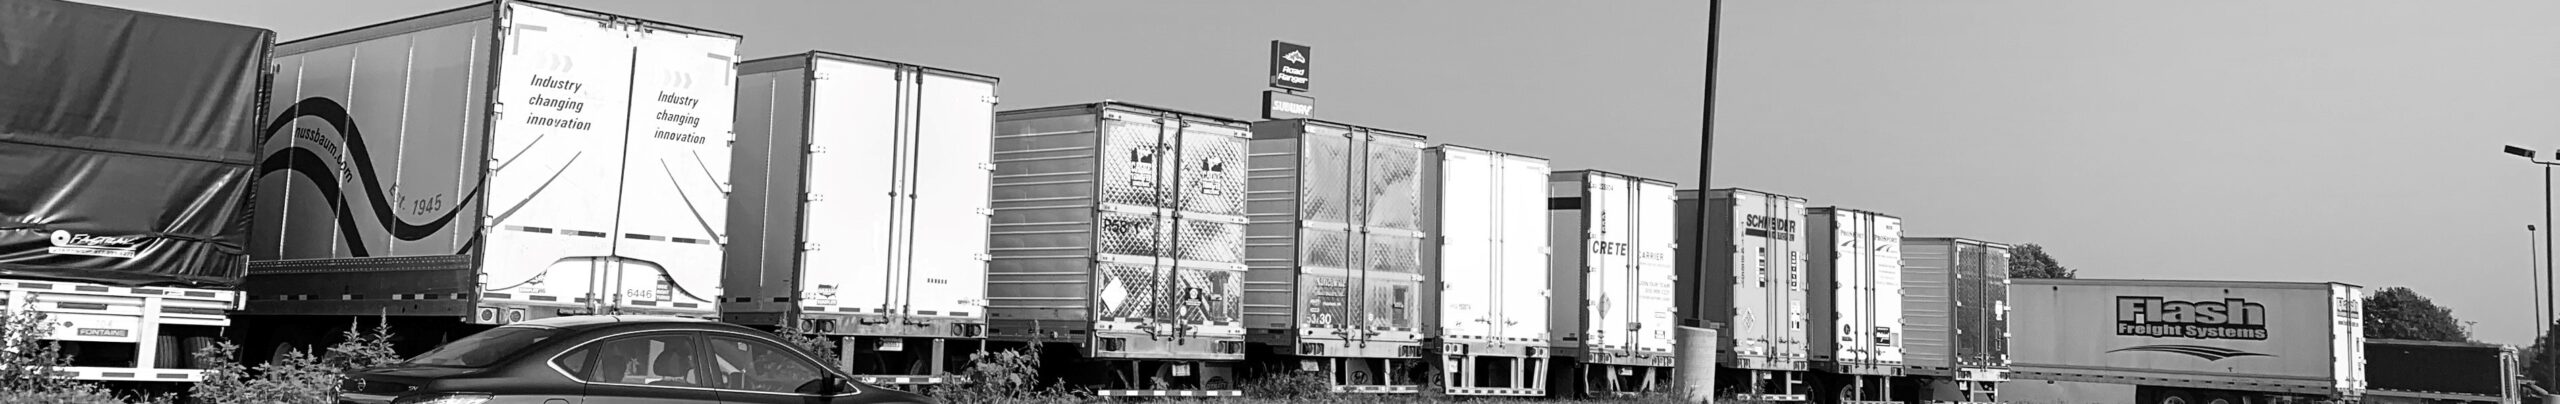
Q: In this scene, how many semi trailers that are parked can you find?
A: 12